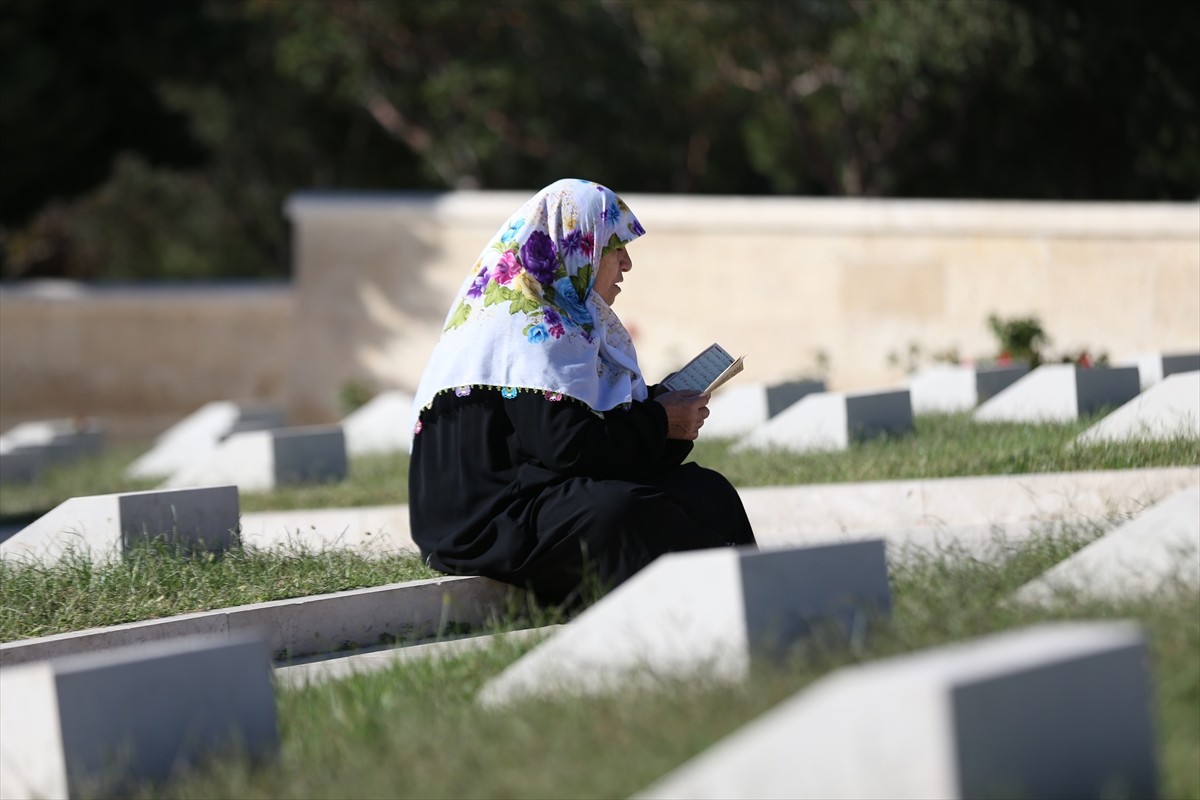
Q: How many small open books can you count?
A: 1